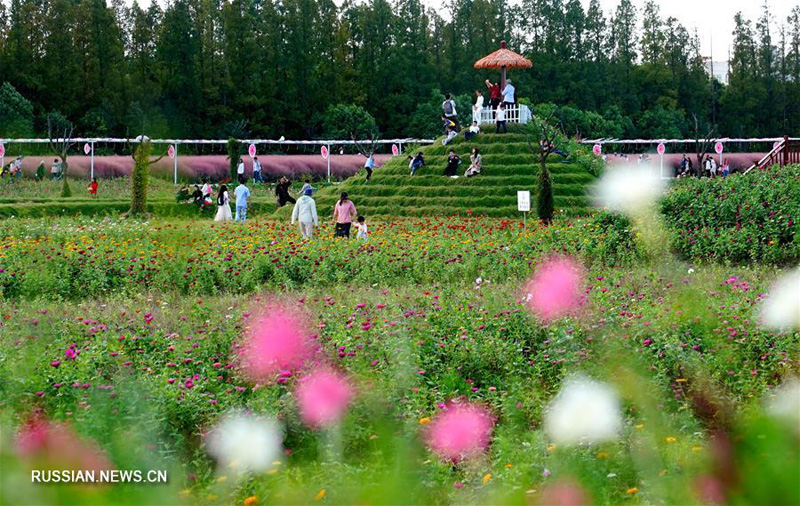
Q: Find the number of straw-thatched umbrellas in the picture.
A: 1